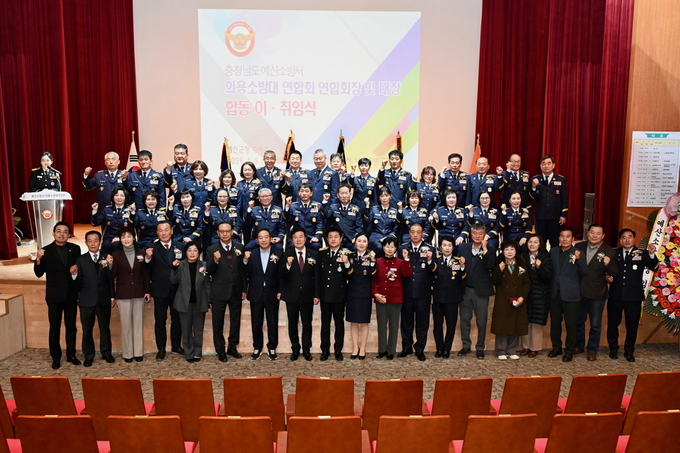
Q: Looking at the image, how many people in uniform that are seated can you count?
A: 12